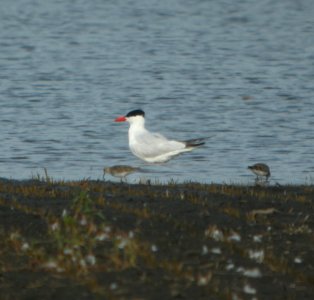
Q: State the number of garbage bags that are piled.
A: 0